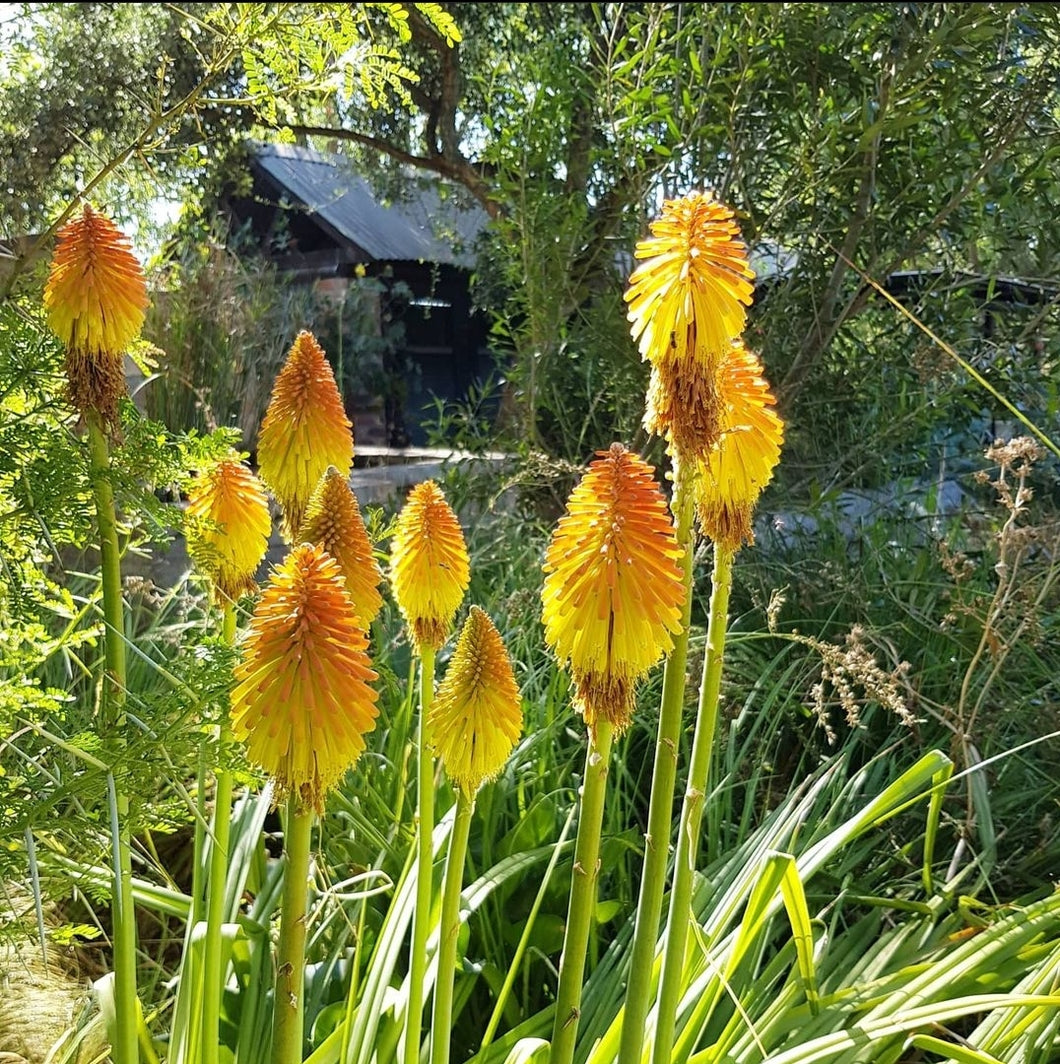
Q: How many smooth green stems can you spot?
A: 8